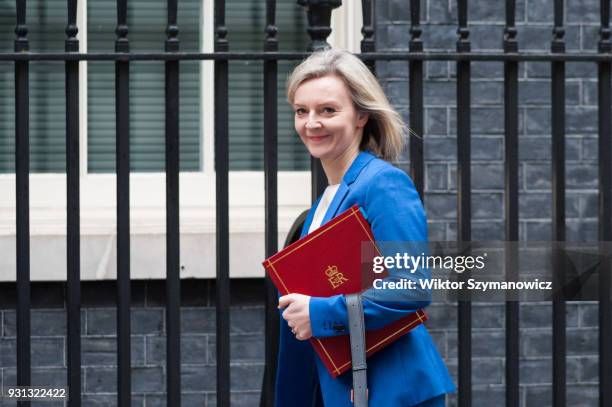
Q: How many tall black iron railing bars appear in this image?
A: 13